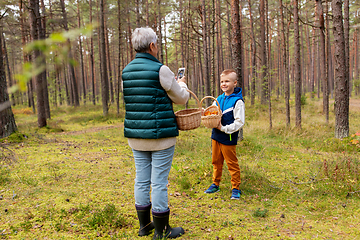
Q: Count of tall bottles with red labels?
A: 0